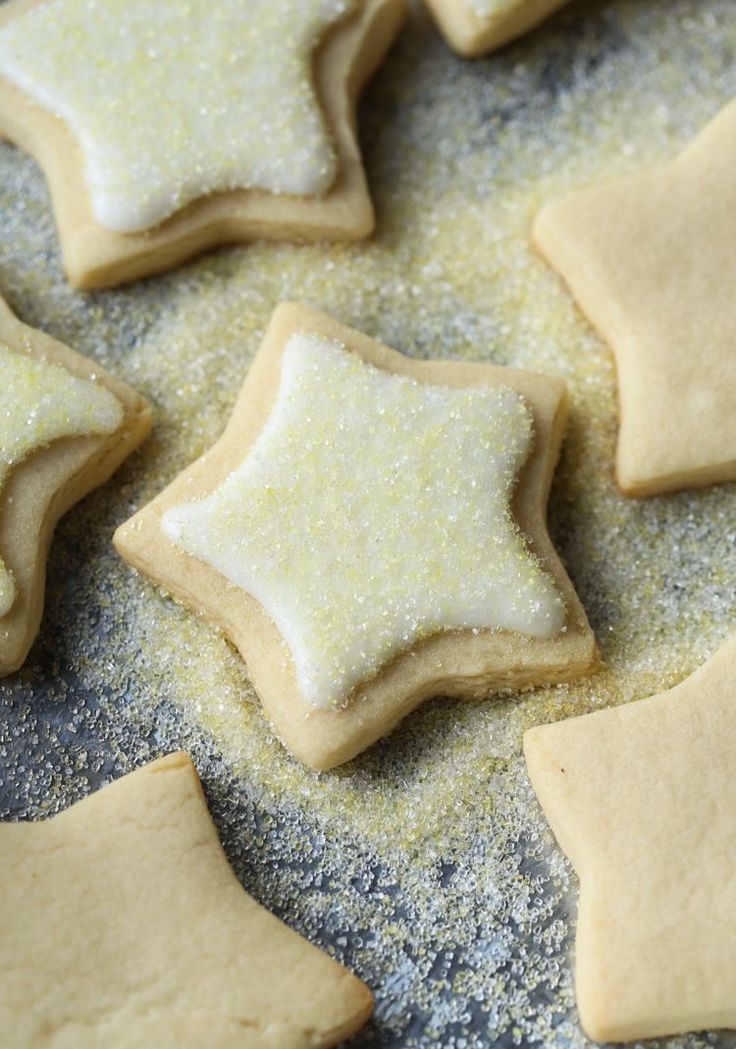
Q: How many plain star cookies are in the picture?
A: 3